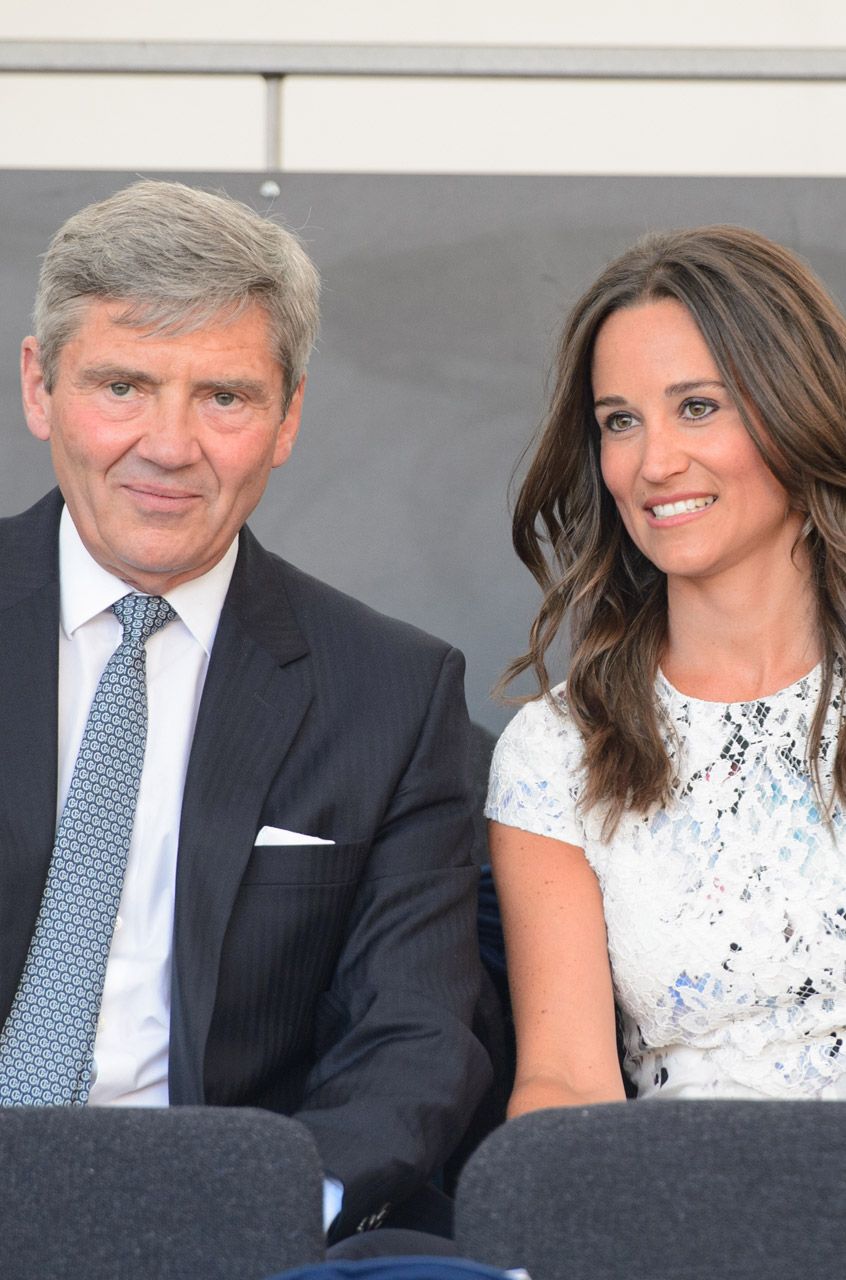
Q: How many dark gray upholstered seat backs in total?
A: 2